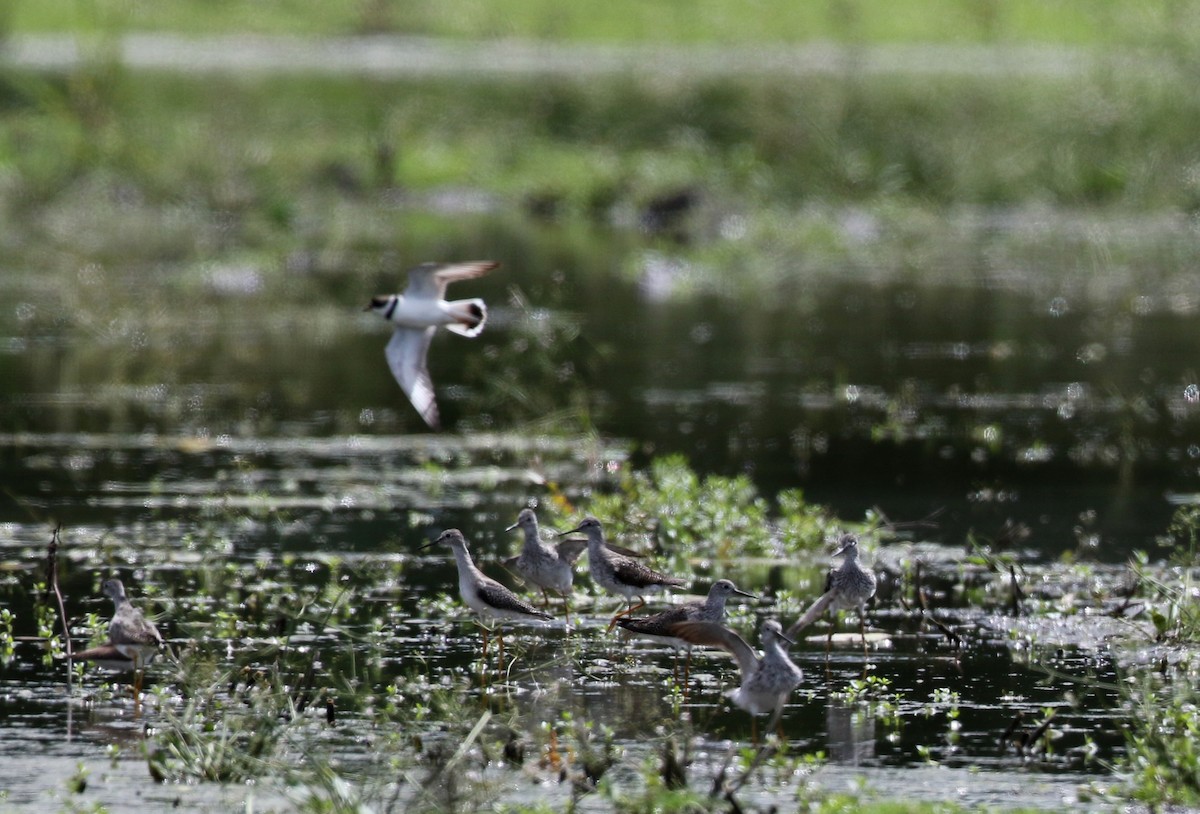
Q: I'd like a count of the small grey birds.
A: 7